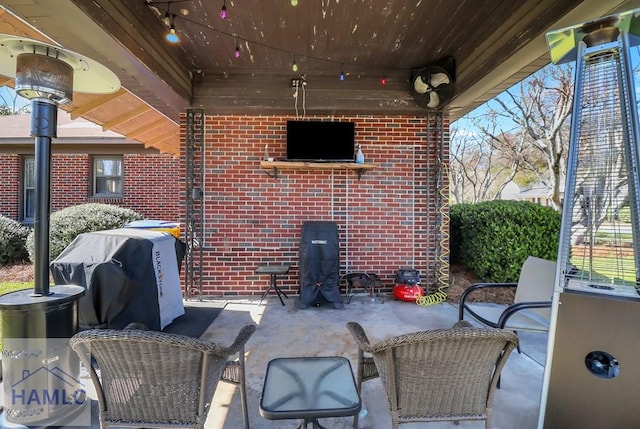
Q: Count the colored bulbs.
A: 7